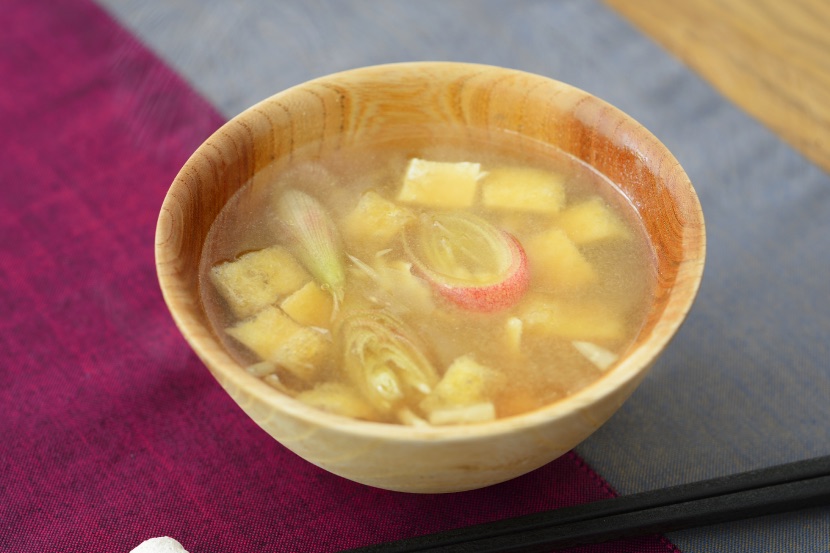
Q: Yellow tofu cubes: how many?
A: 11